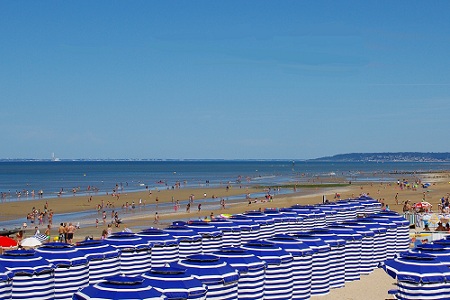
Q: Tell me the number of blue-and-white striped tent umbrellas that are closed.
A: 0